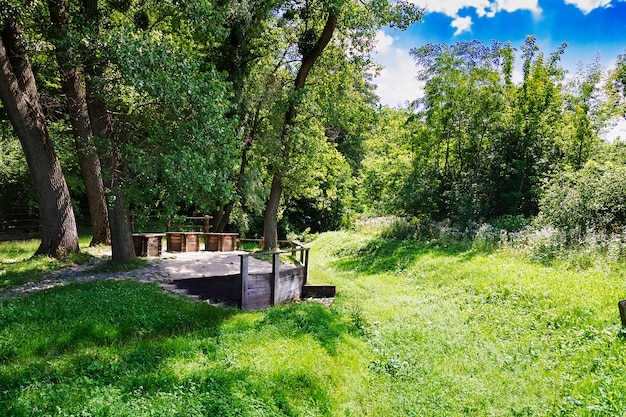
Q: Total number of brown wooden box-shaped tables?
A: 3